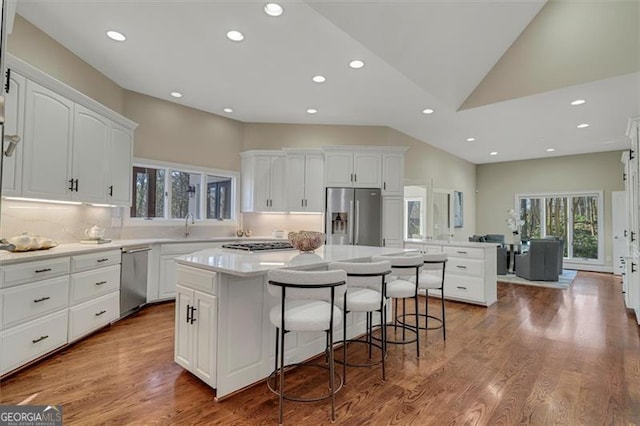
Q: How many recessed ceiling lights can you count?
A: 14